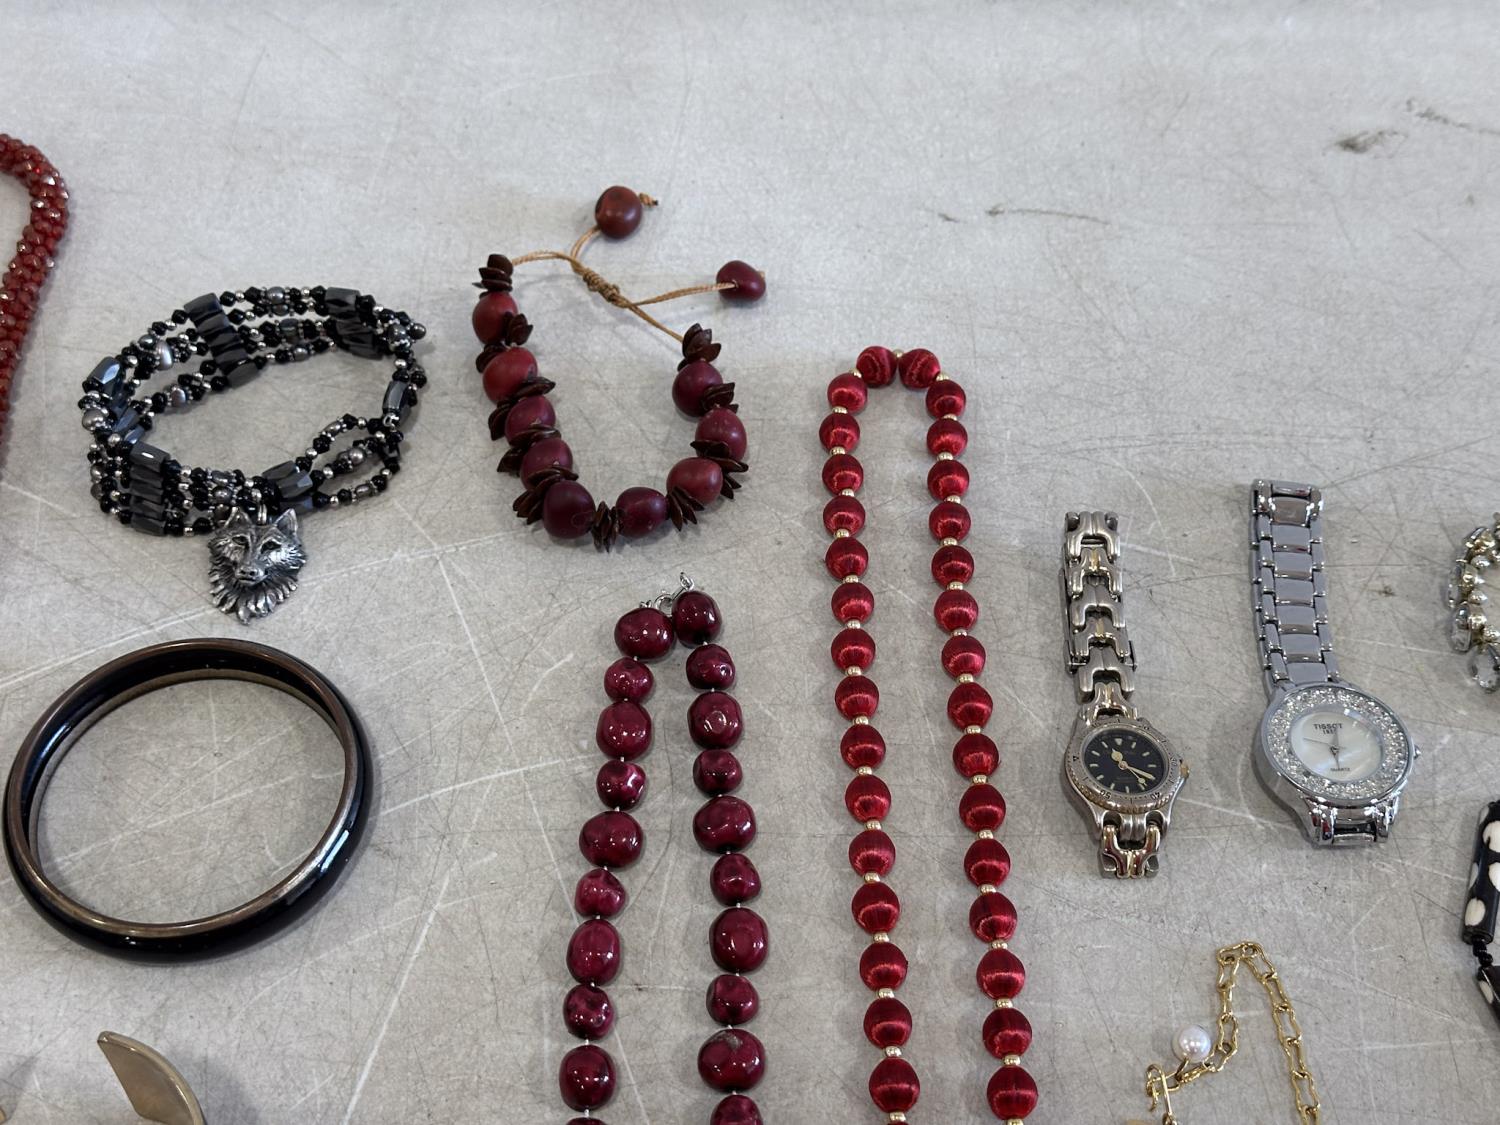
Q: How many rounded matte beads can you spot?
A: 11